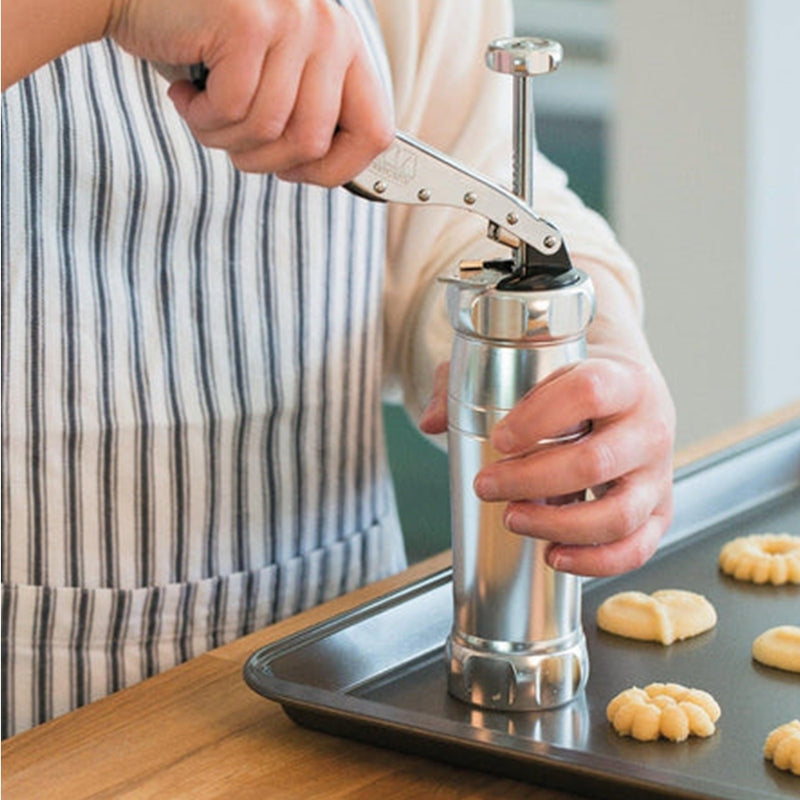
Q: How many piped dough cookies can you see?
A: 5